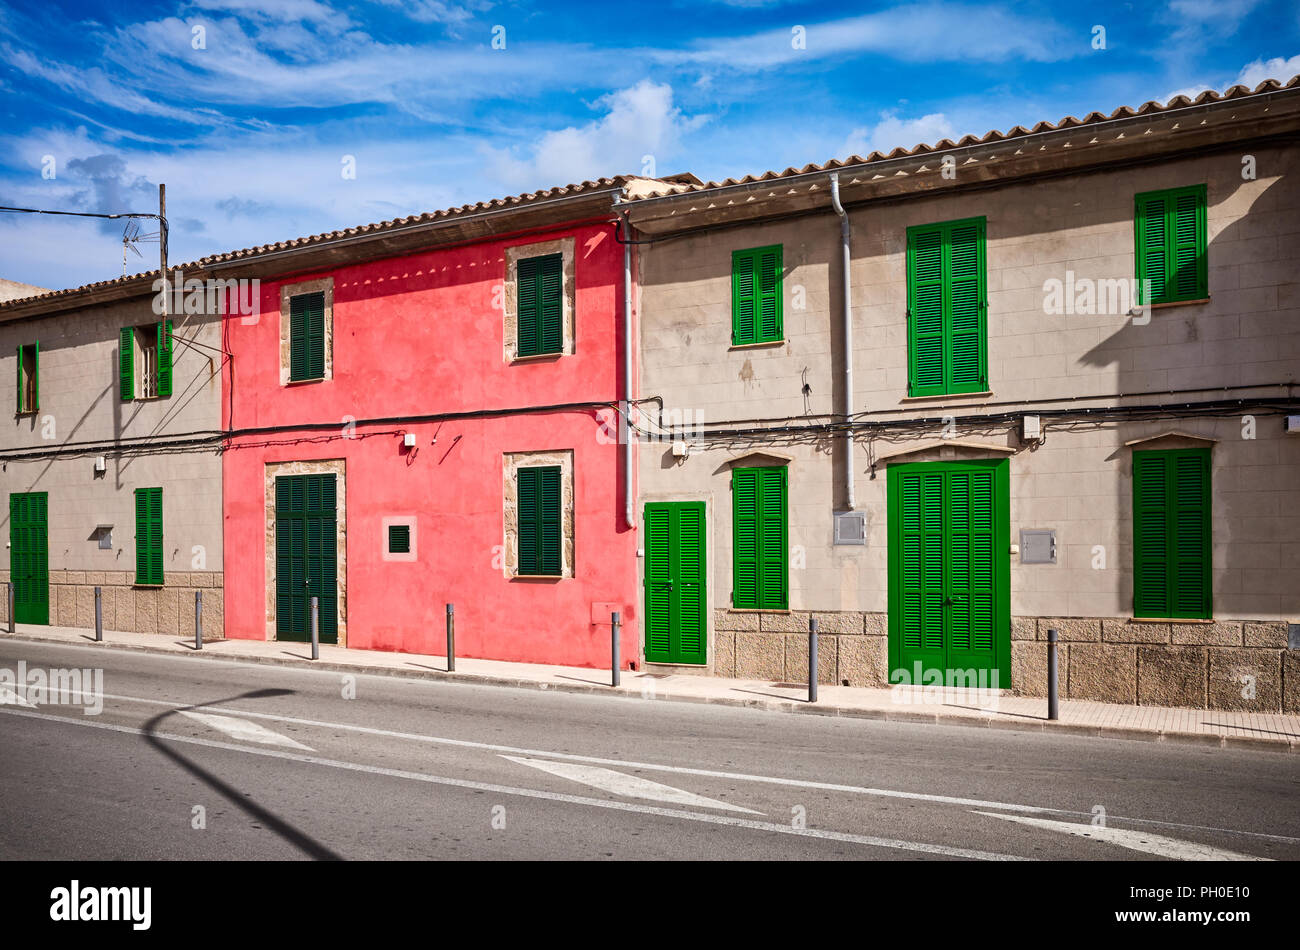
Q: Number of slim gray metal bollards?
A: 8